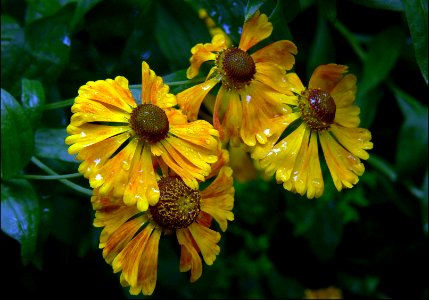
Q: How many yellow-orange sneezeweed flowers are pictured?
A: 4